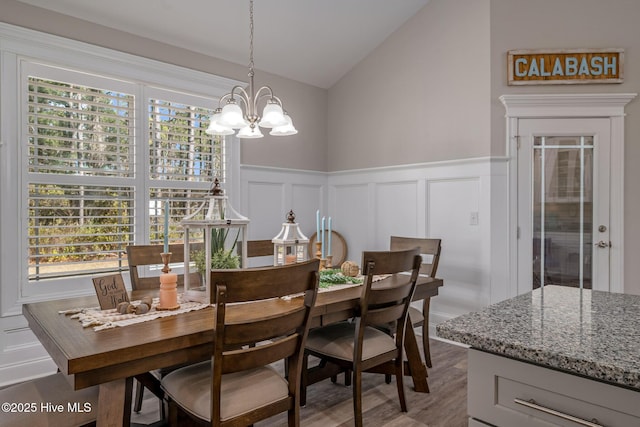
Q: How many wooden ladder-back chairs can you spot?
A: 5